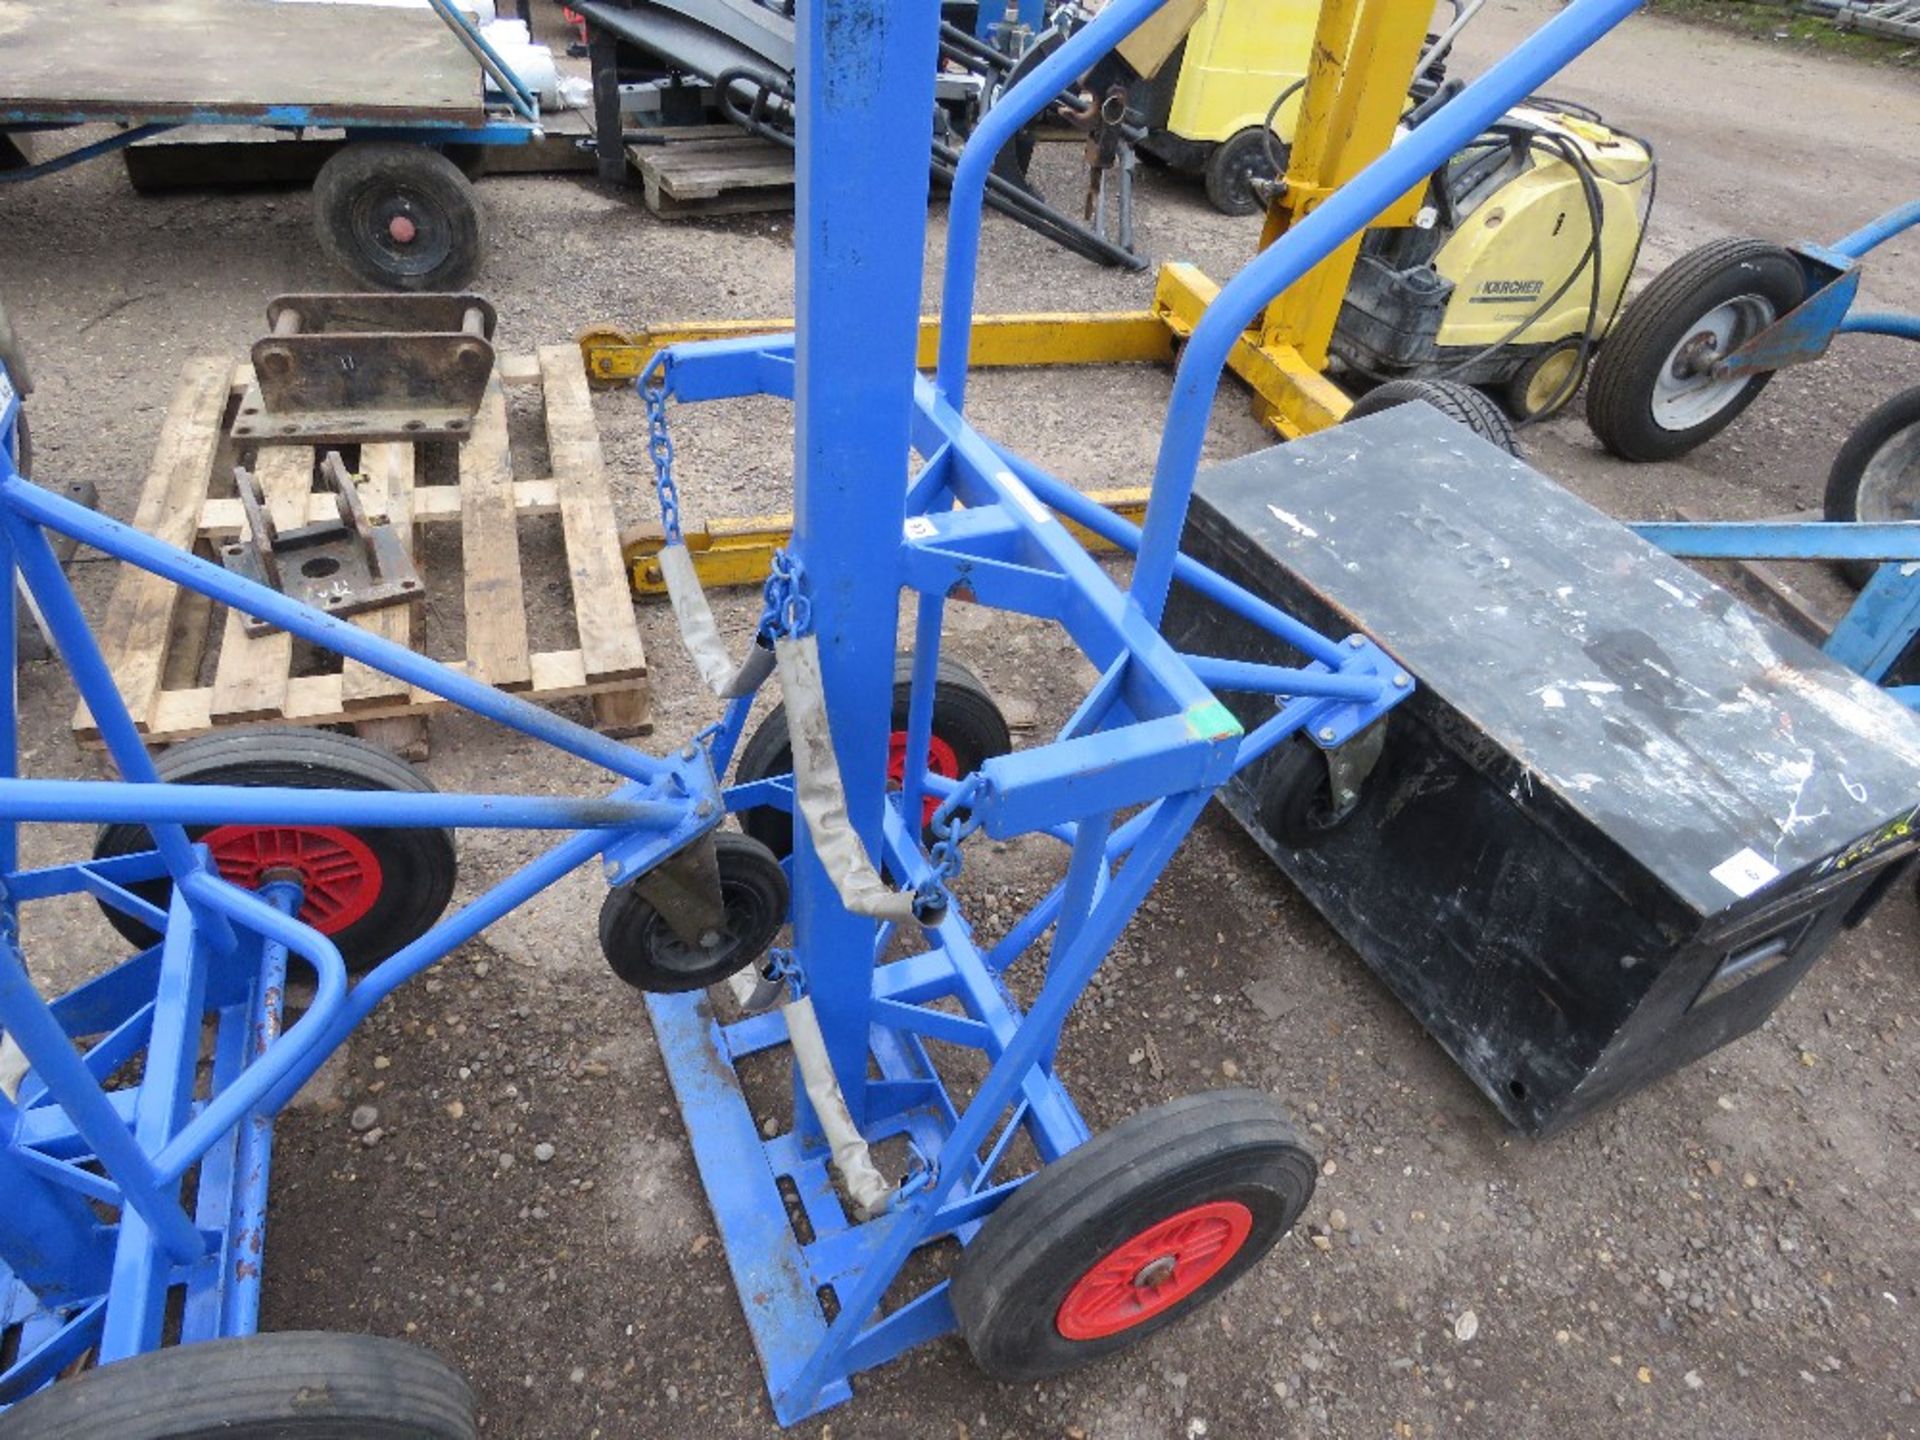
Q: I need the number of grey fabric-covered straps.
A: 4